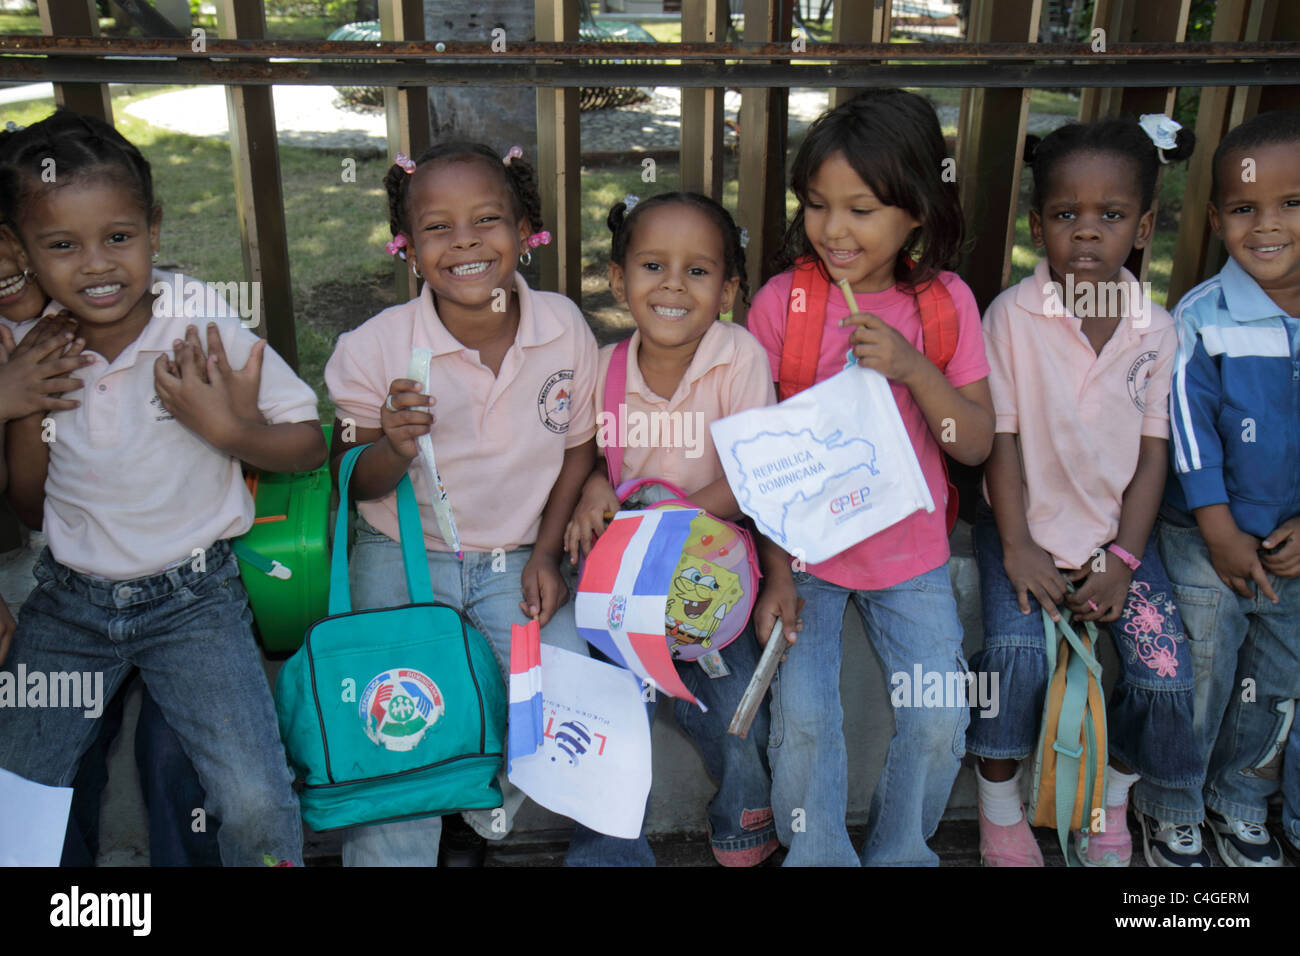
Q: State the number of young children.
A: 7